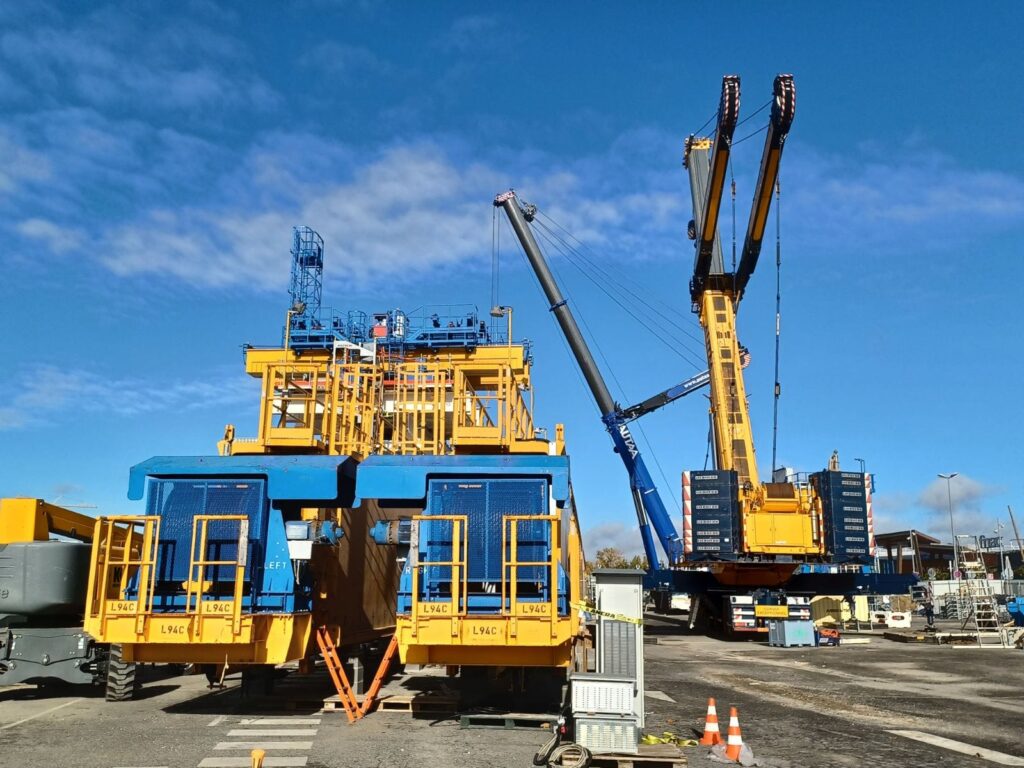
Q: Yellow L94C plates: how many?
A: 6